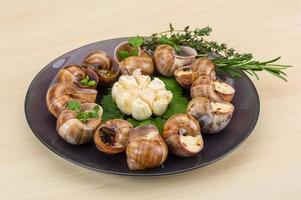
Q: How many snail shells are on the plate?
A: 12